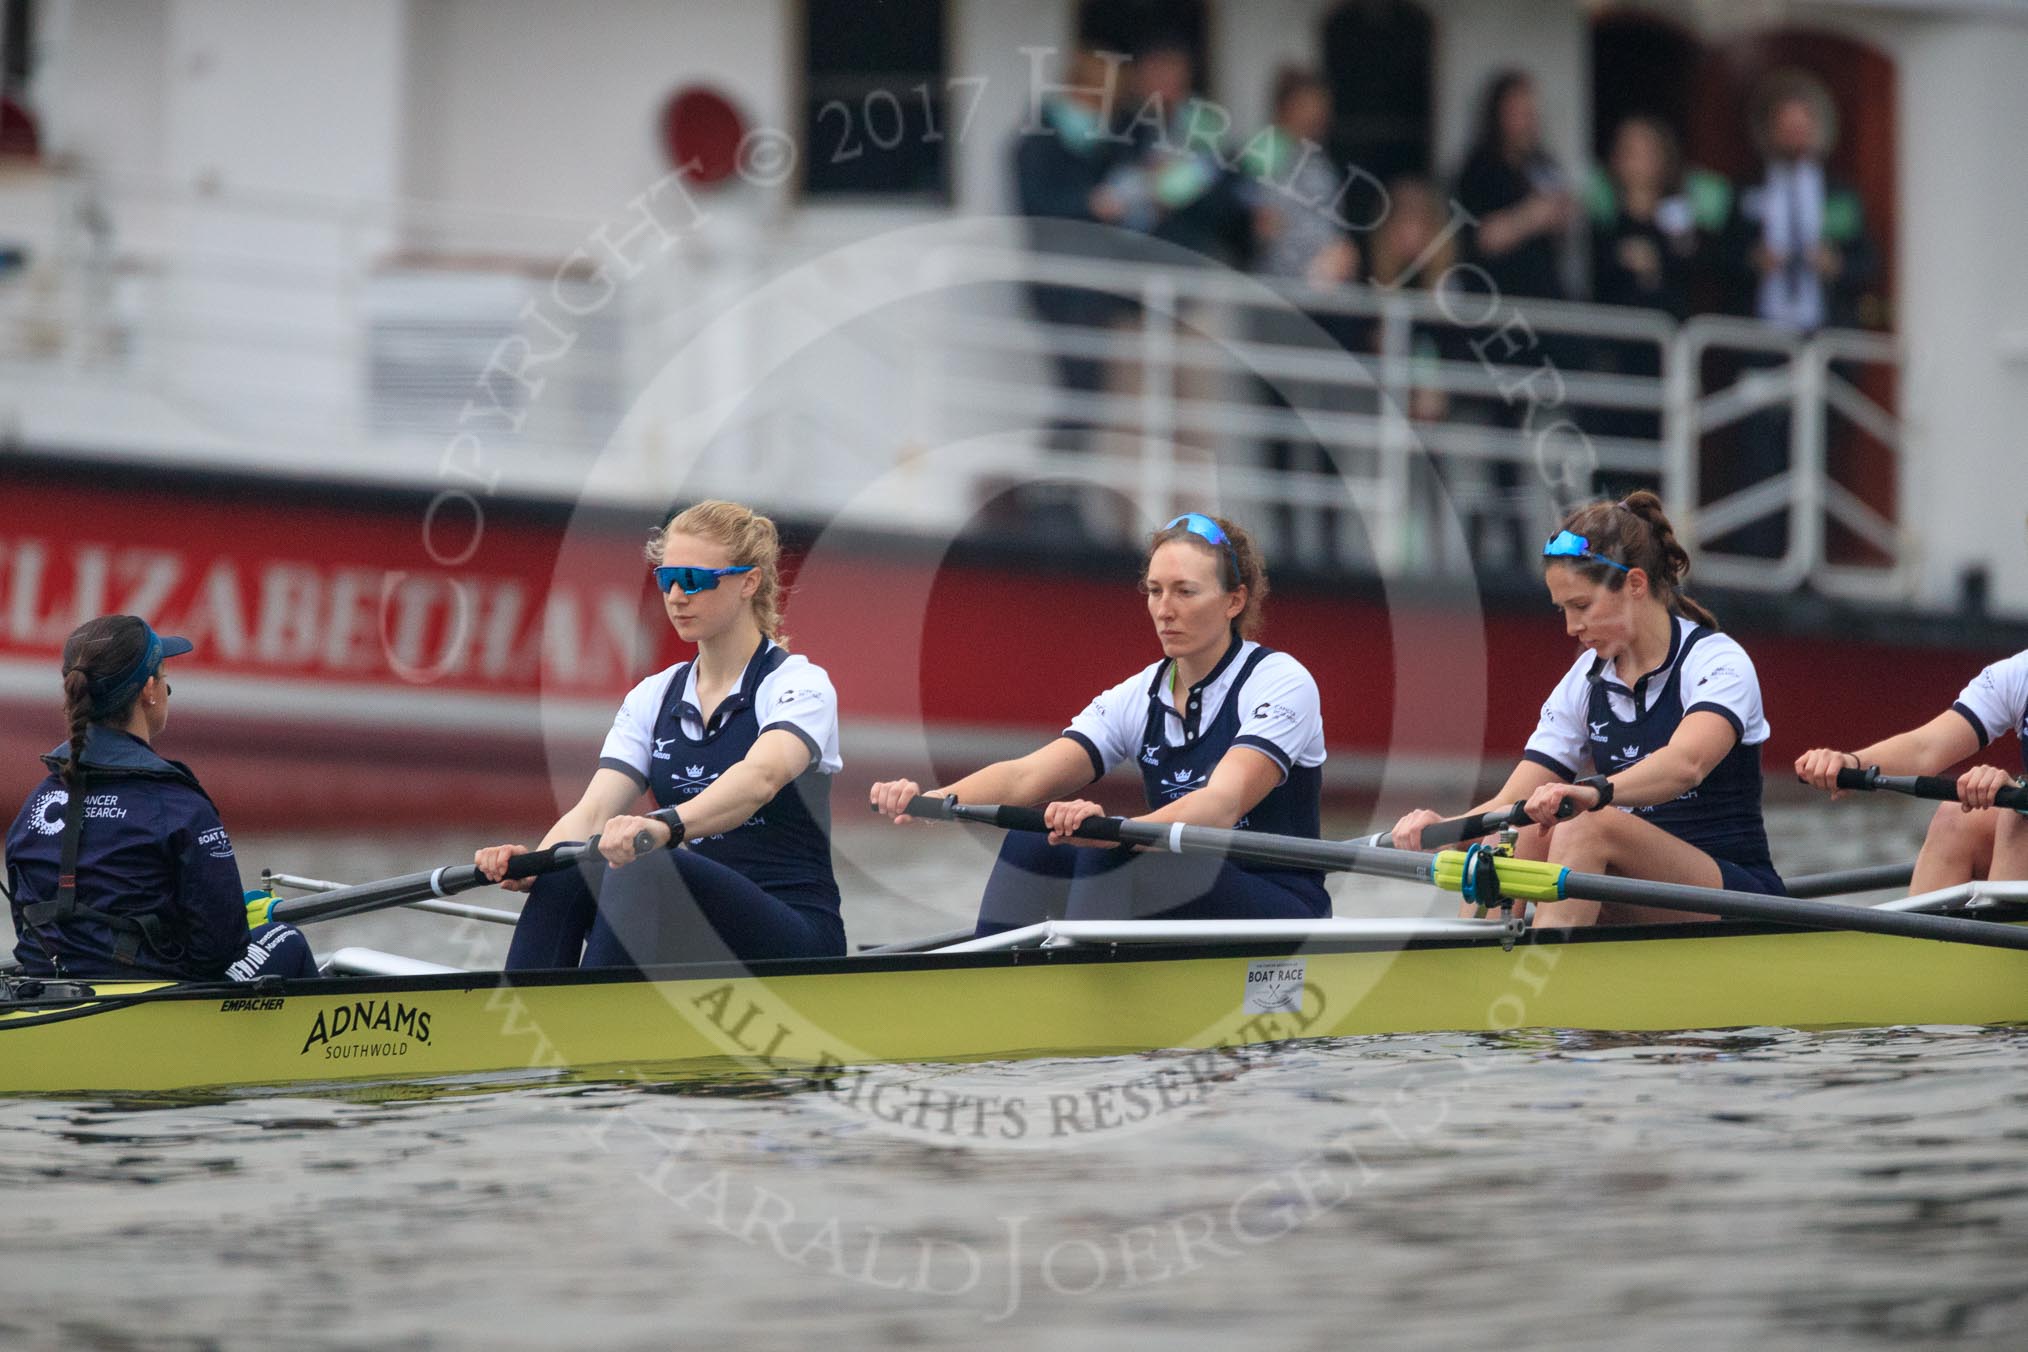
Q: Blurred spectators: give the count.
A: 7